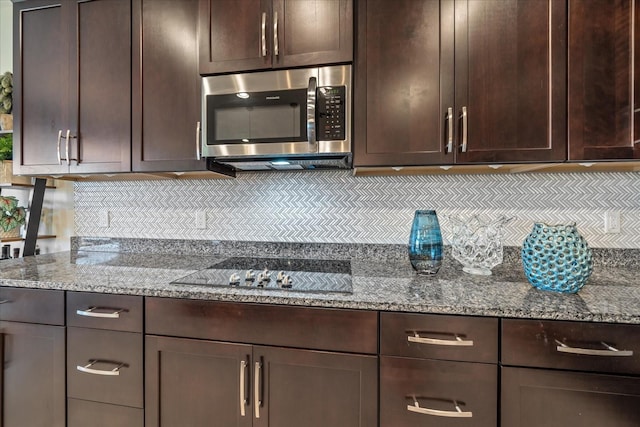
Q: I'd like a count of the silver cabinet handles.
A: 14